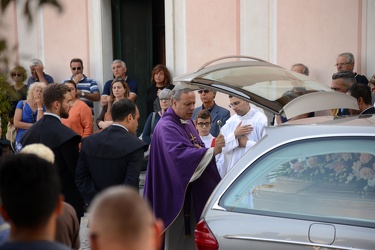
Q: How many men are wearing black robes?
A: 2